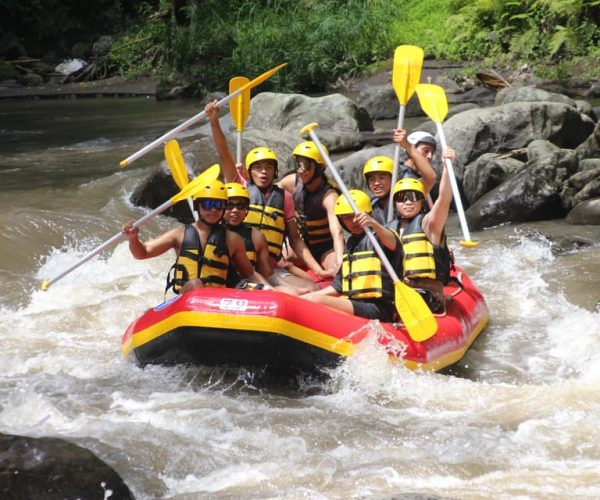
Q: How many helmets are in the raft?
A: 8